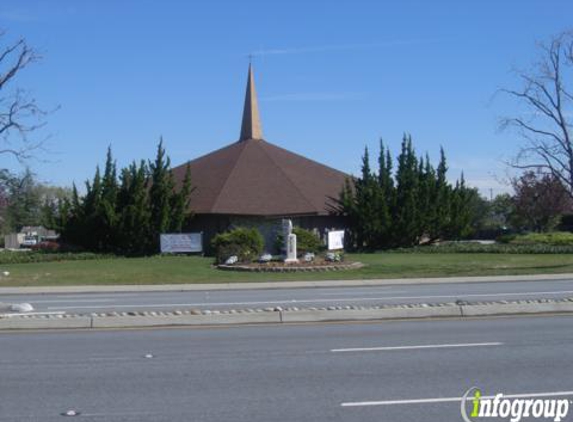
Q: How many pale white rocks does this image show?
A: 4